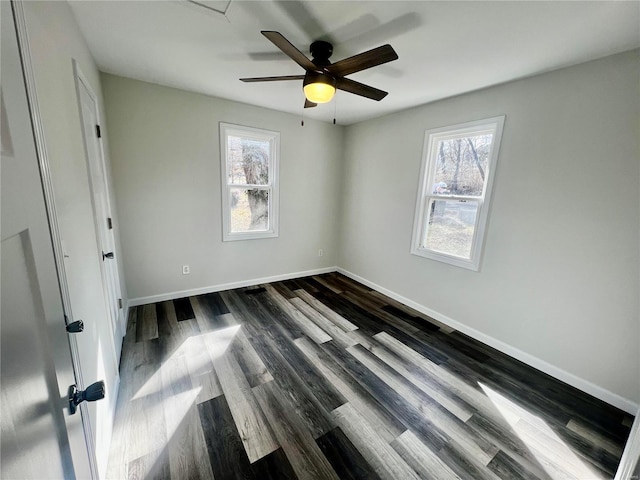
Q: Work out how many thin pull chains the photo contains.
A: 2